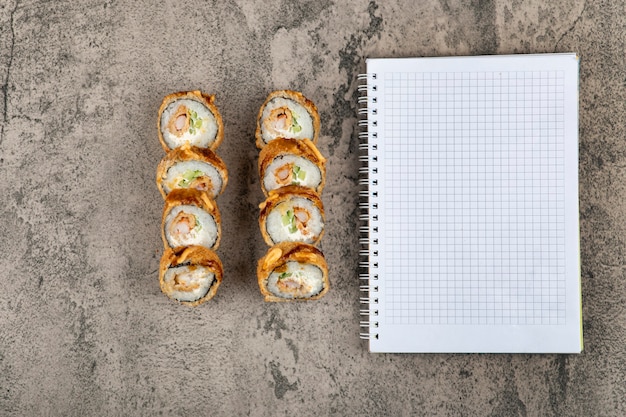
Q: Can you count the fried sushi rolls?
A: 8